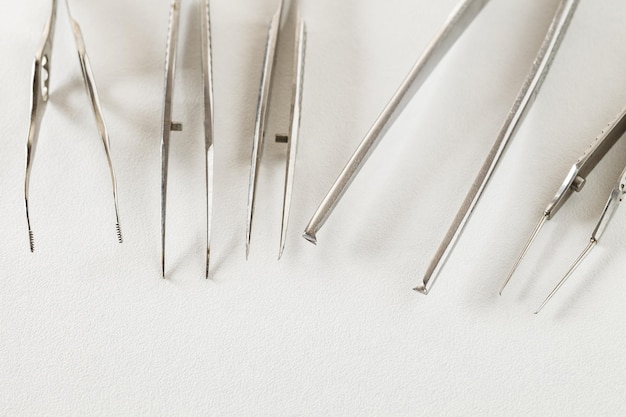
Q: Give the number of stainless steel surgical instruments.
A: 5